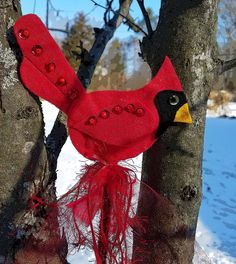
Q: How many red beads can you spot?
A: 10